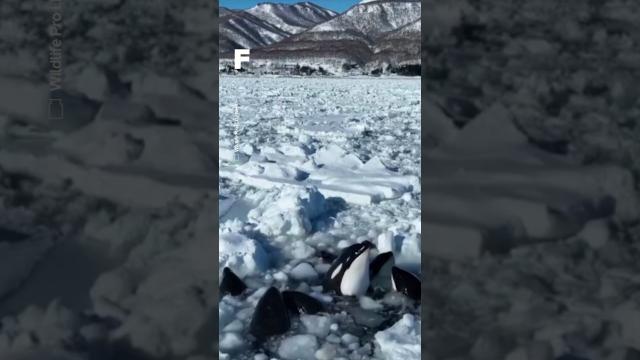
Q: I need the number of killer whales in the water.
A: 6